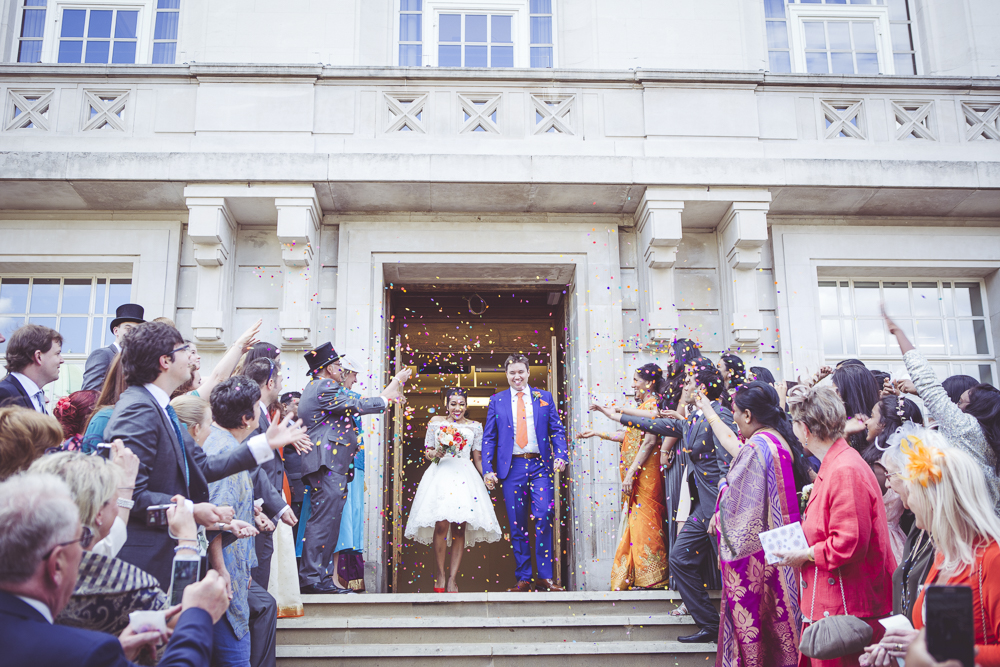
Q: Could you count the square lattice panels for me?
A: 8